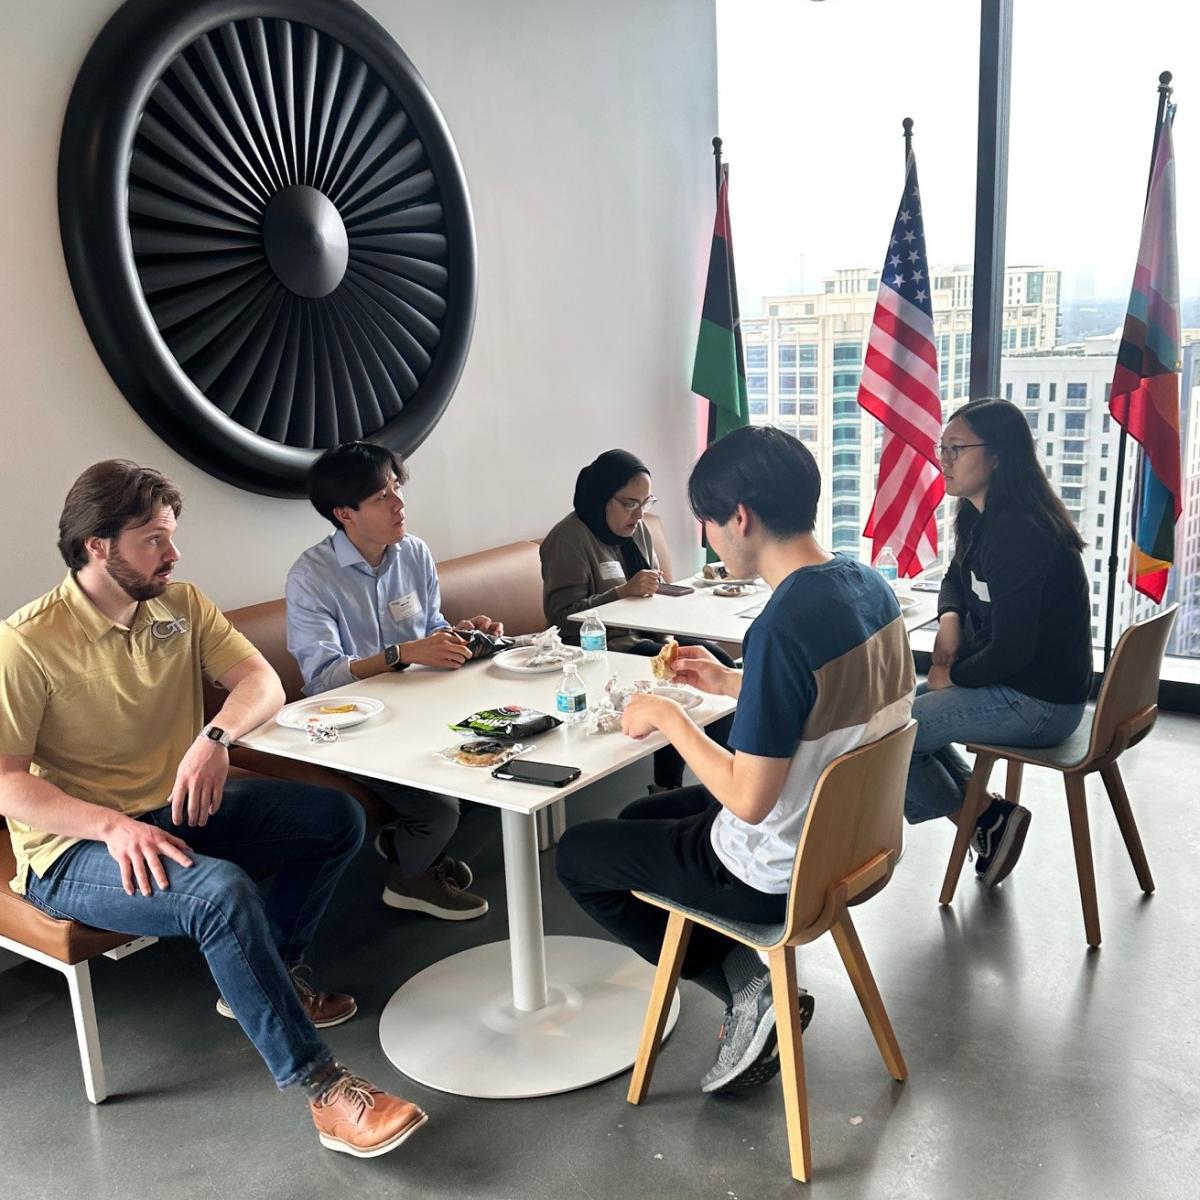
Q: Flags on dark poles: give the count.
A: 3